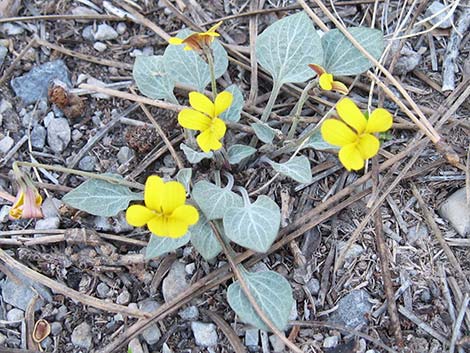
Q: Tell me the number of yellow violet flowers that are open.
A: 3